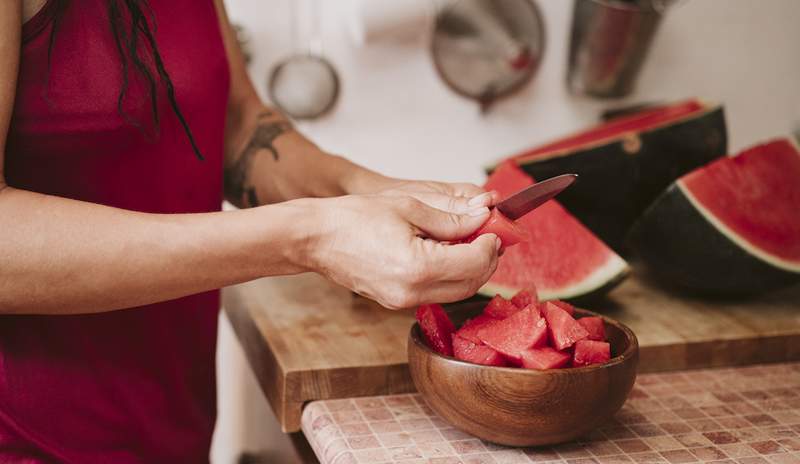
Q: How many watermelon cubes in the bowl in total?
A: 11